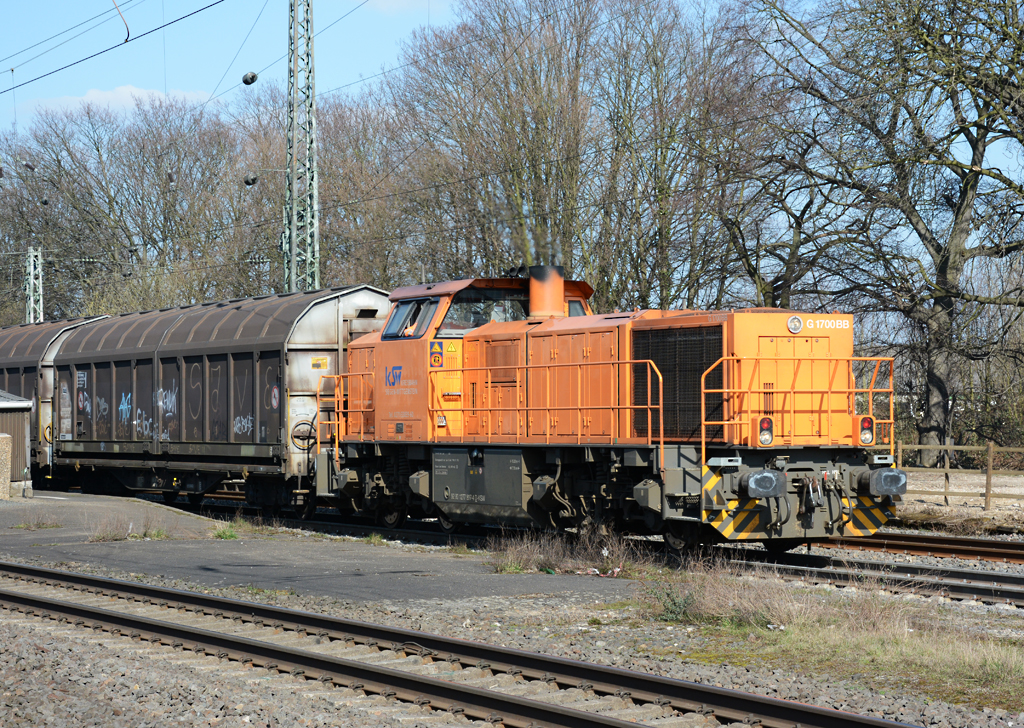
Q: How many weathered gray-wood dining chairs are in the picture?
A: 0